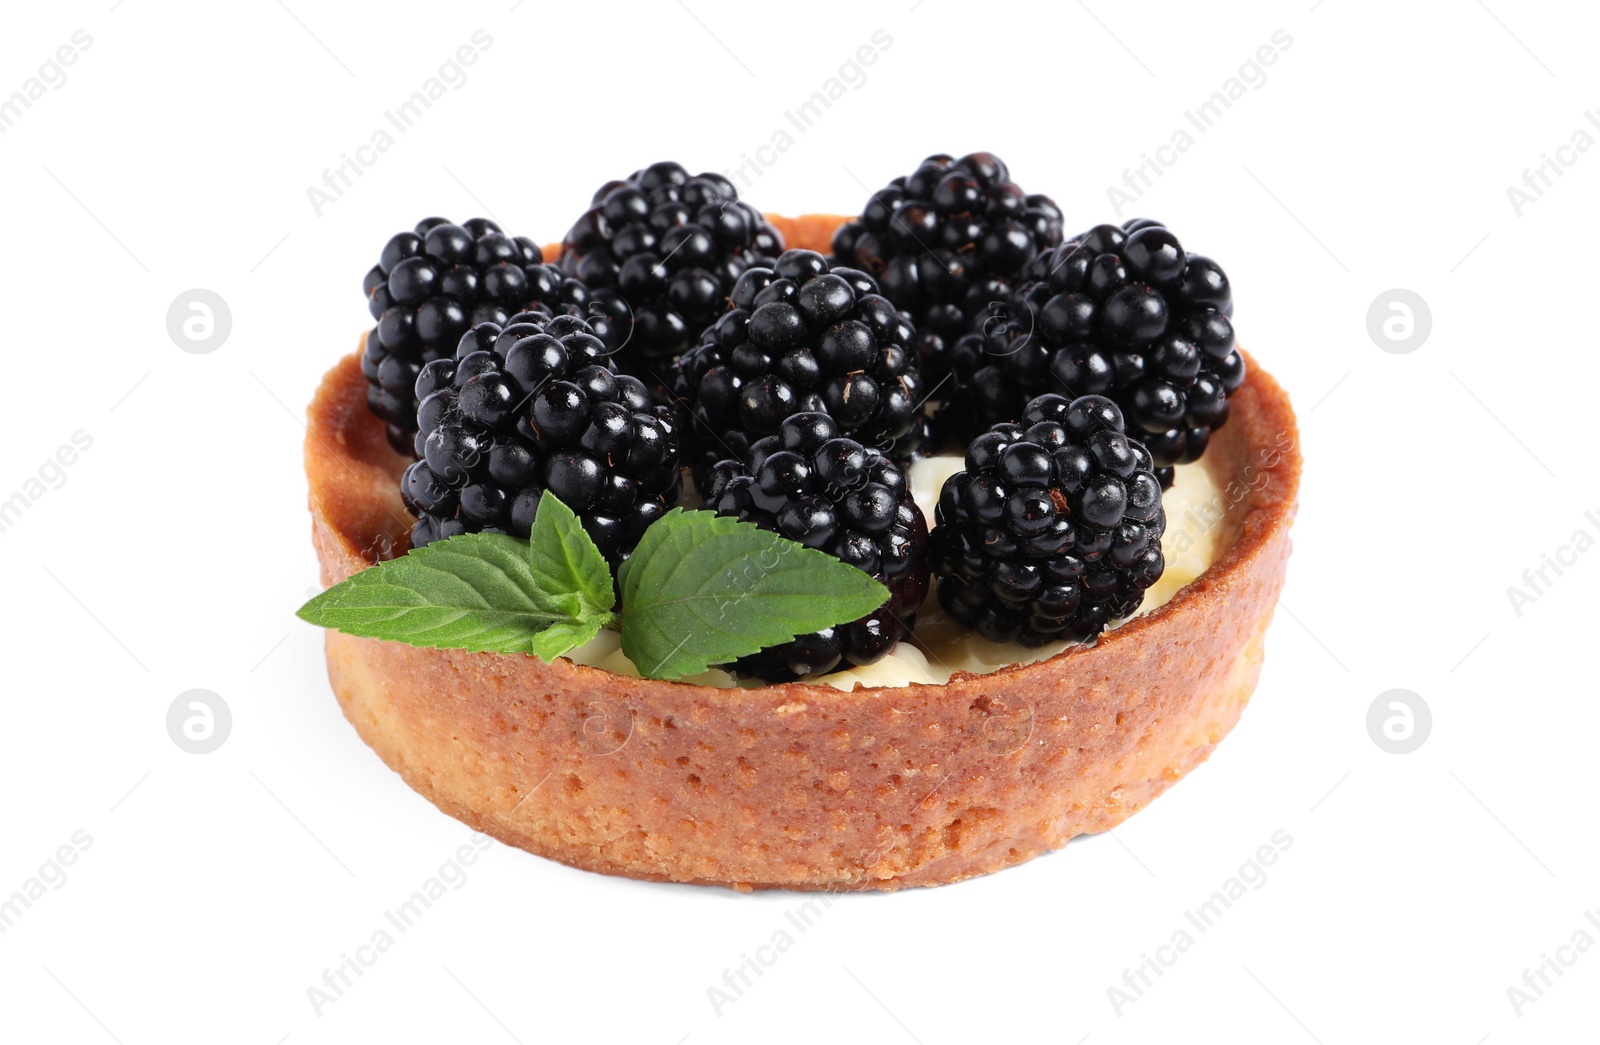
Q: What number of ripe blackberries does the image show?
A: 8